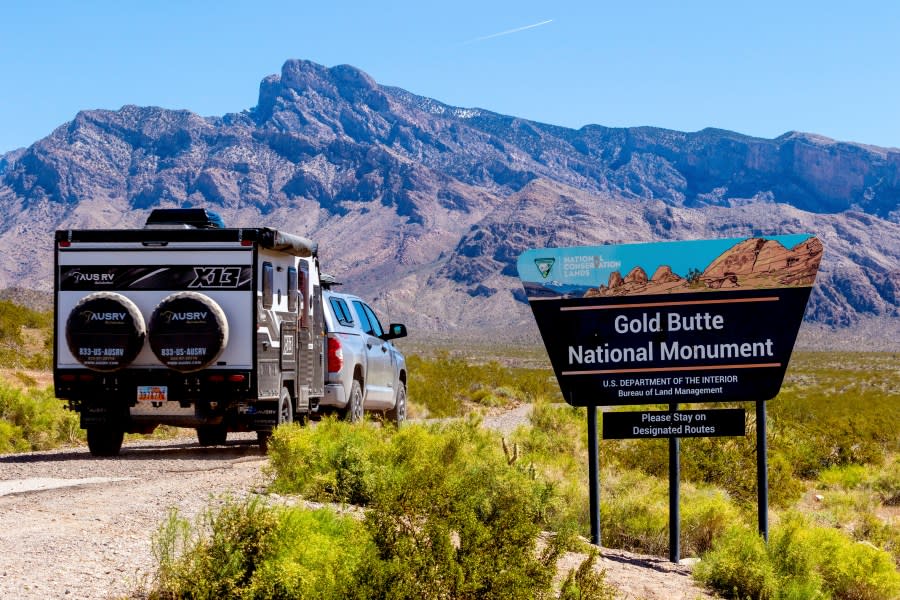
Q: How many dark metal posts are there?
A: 3